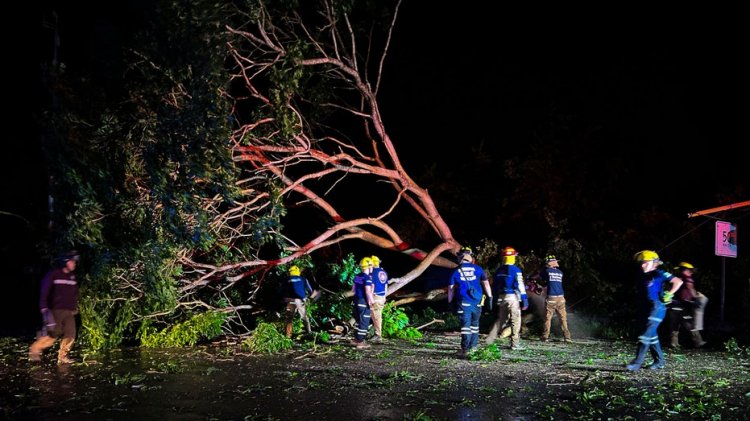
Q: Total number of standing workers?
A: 9